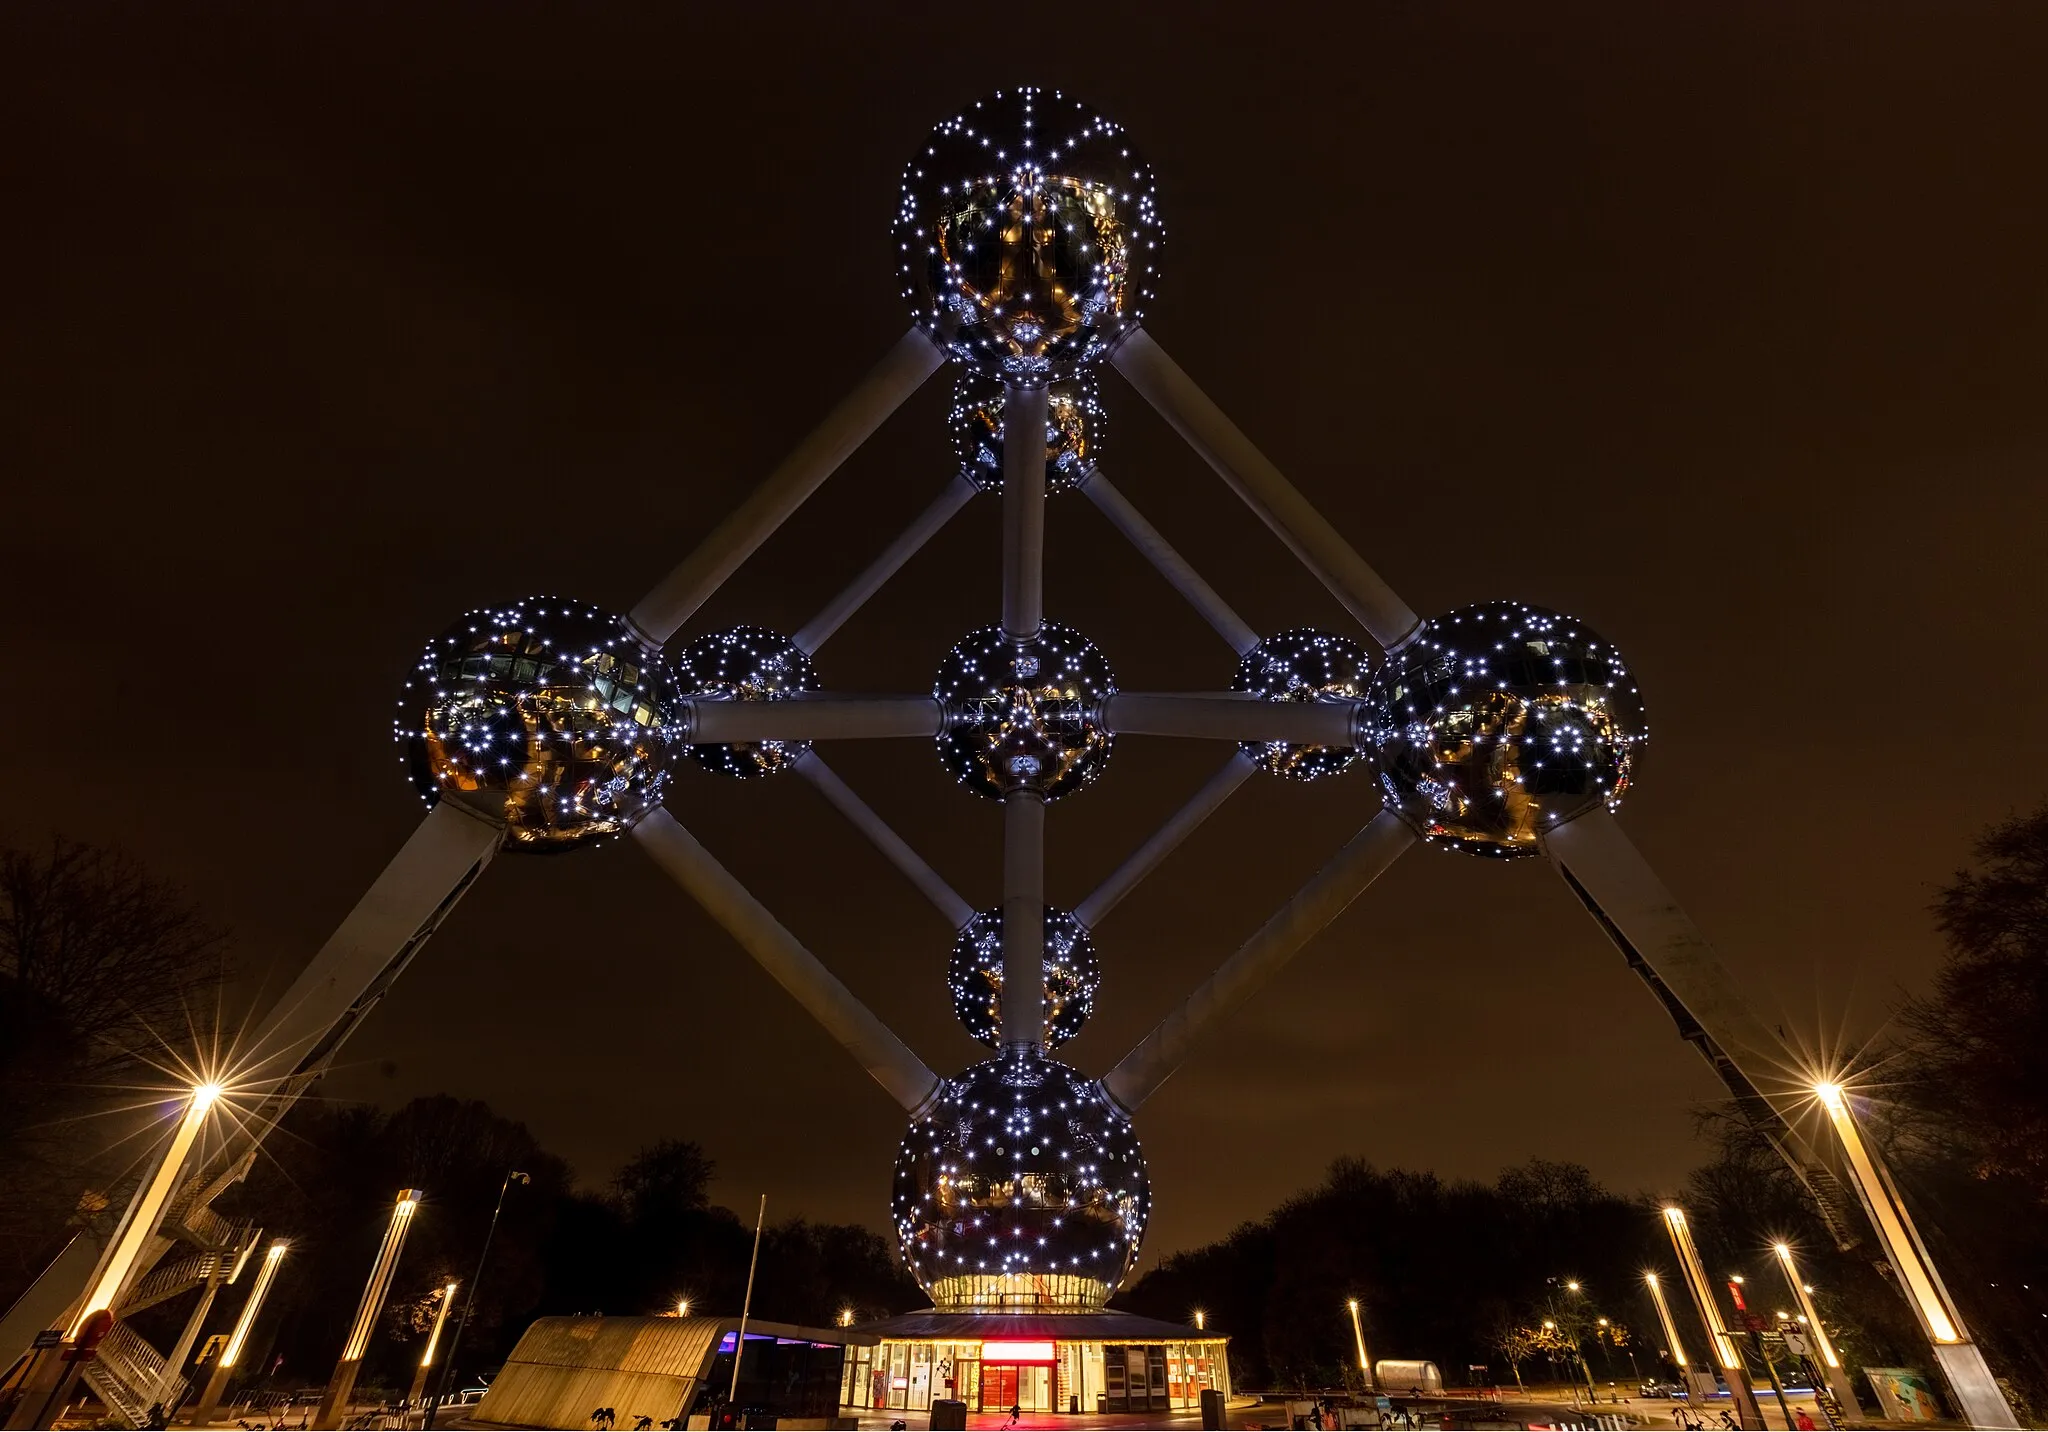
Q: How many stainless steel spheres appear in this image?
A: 9